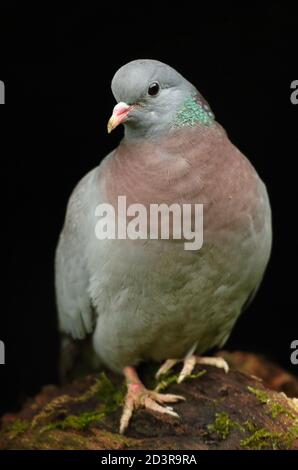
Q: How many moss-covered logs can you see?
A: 1